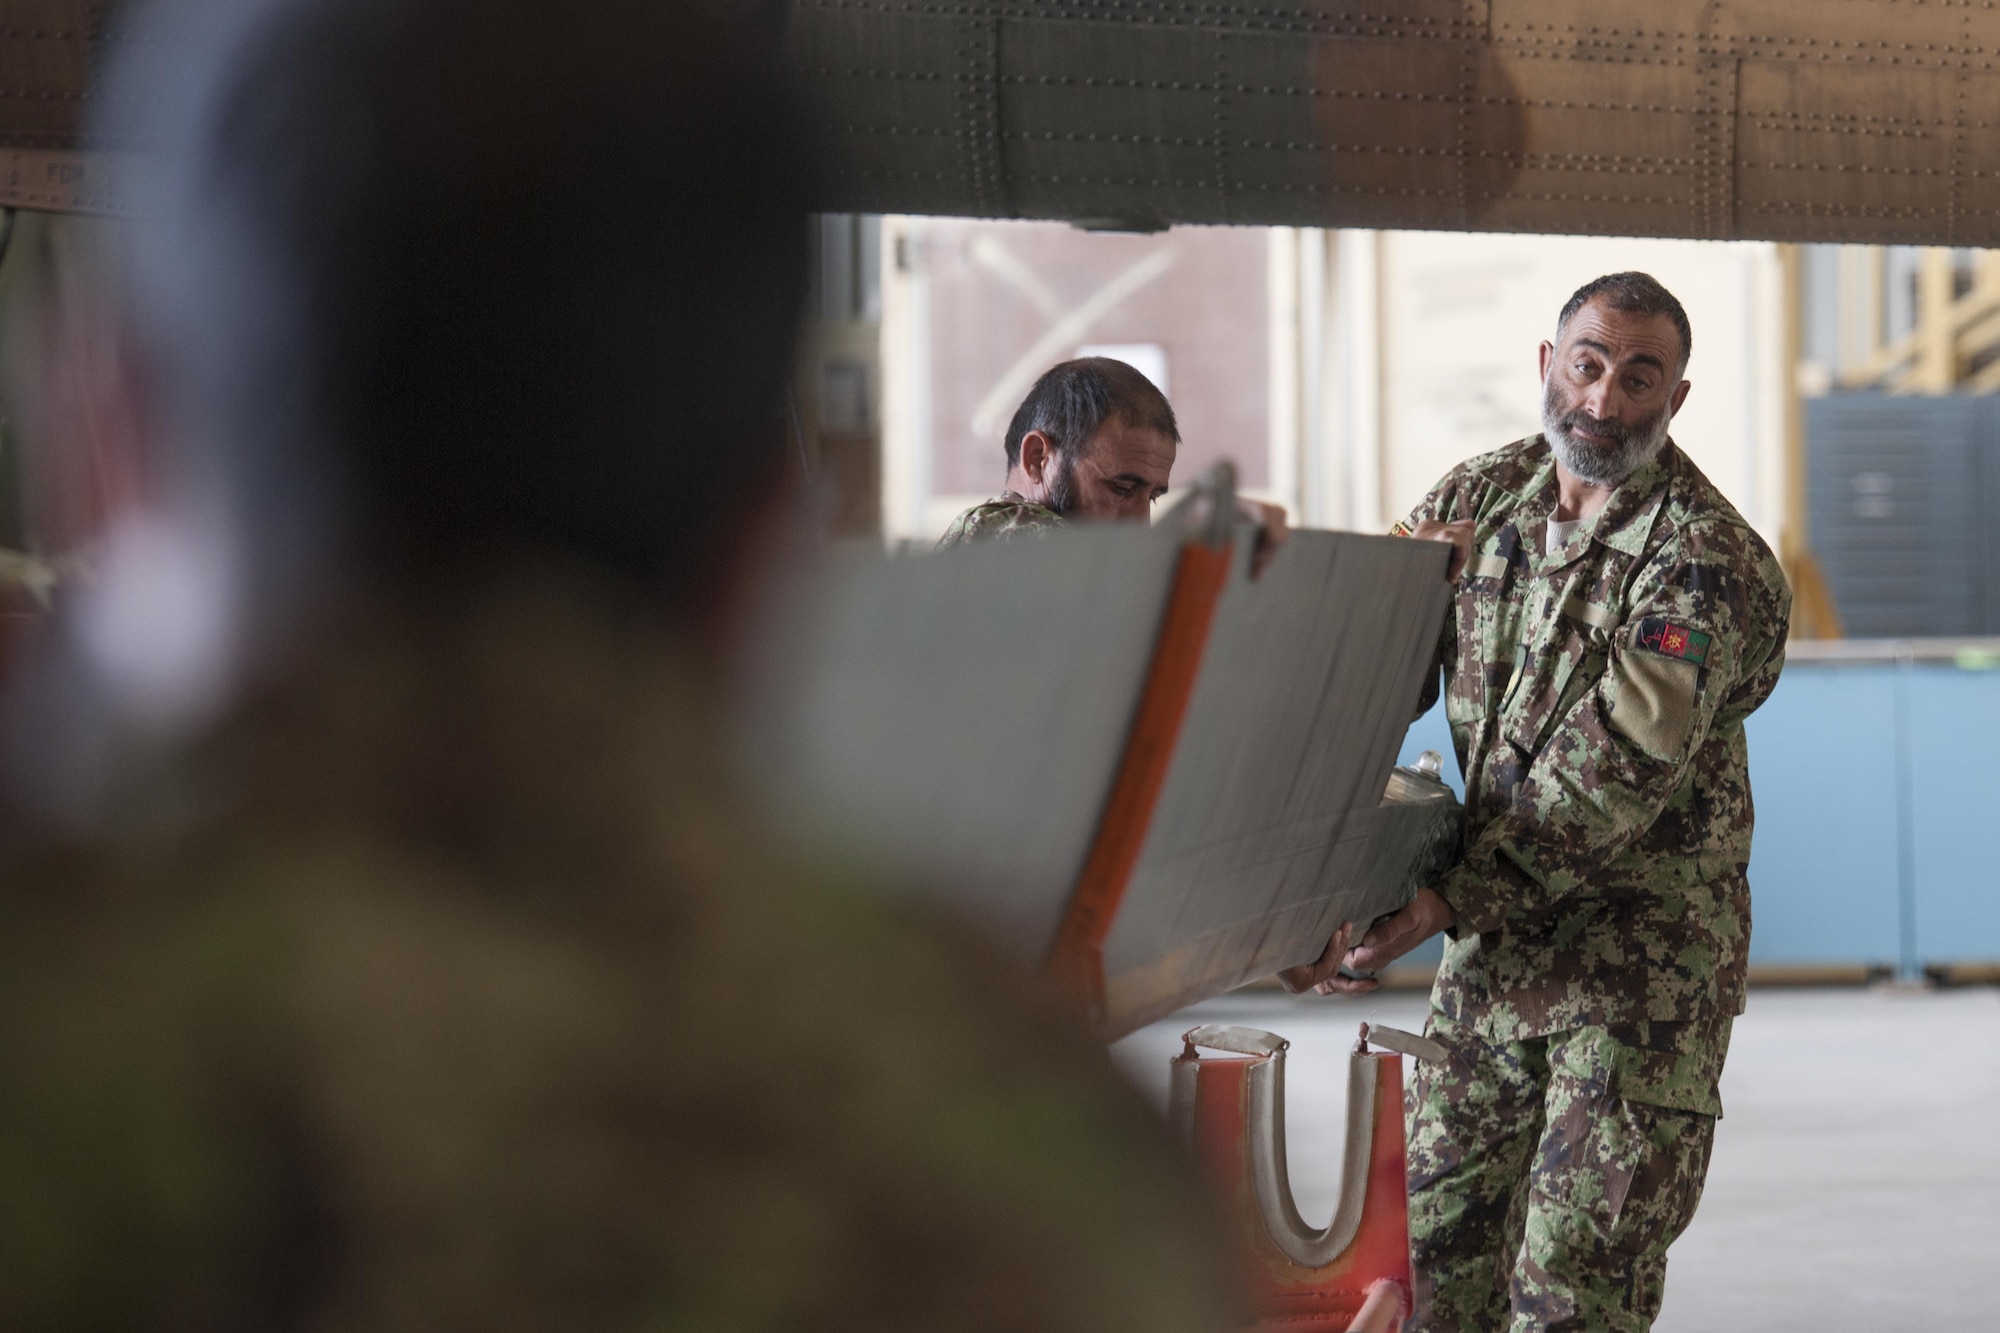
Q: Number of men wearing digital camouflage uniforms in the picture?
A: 2